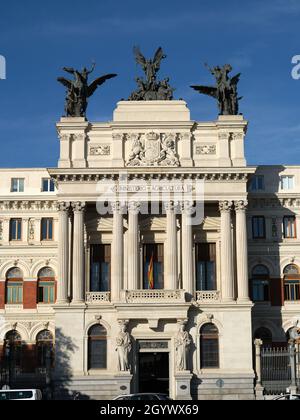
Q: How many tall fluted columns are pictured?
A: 8